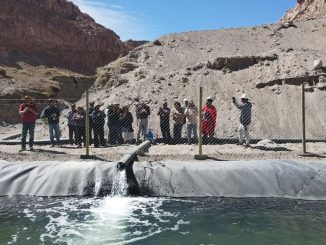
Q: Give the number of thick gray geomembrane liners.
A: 1